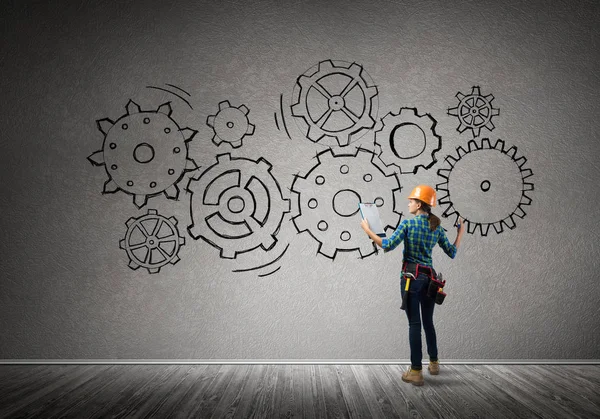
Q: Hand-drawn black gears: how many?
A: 9